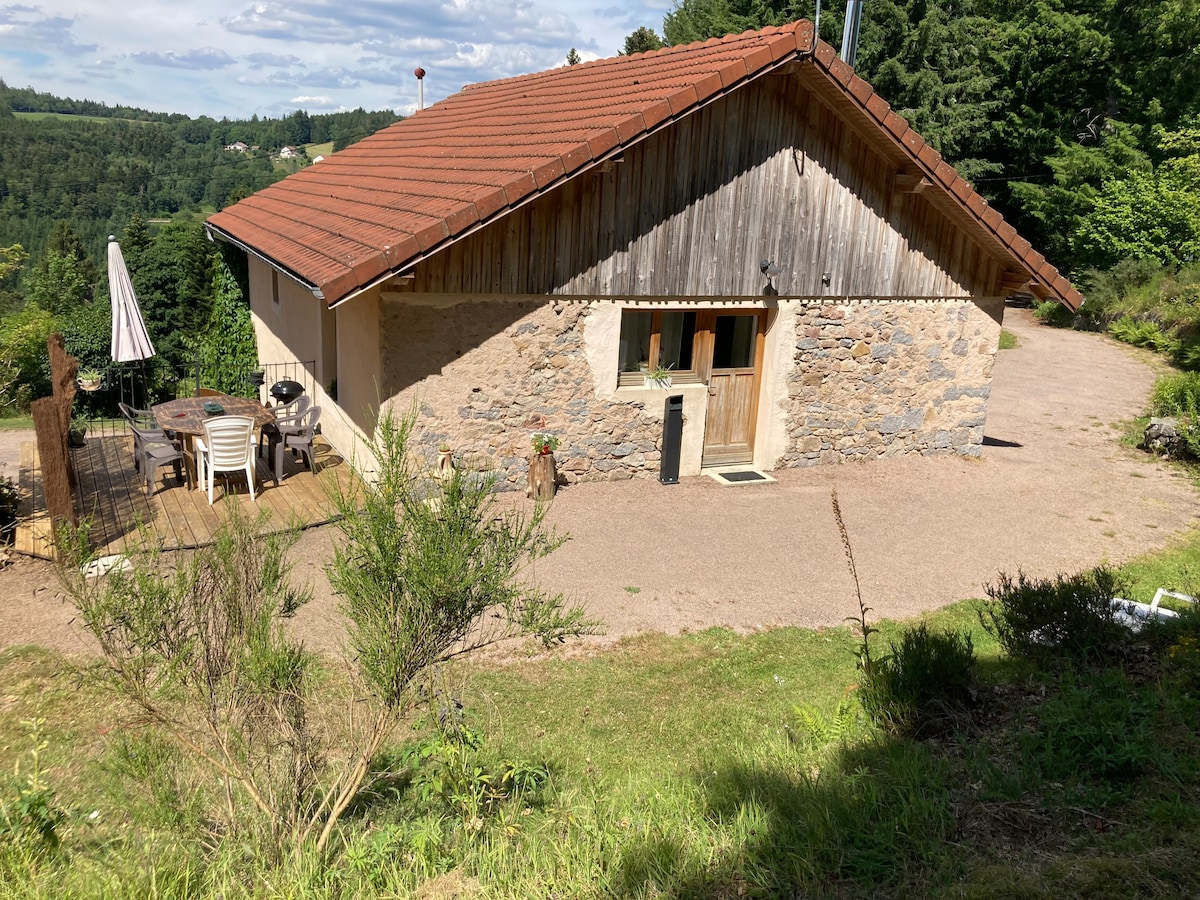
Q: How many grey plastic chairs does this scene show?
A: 4